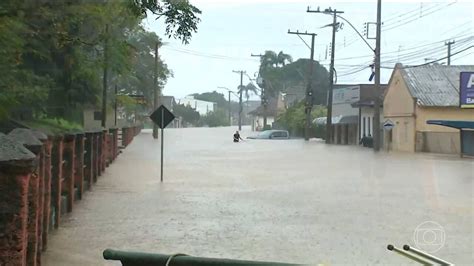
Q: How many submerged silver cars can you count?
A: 1